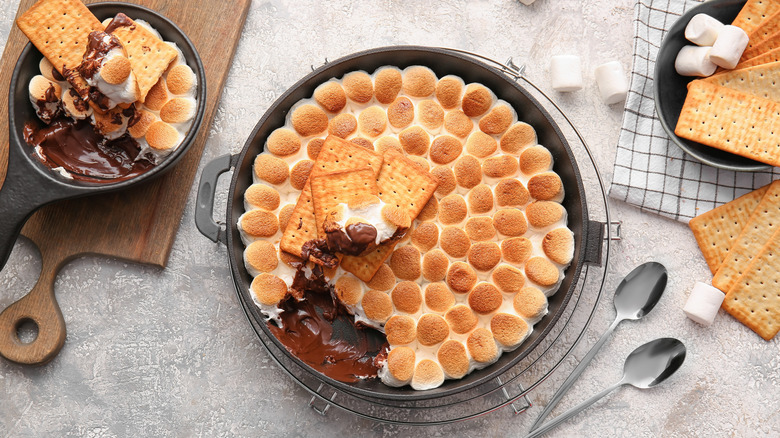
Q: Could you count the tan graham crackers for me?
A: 14